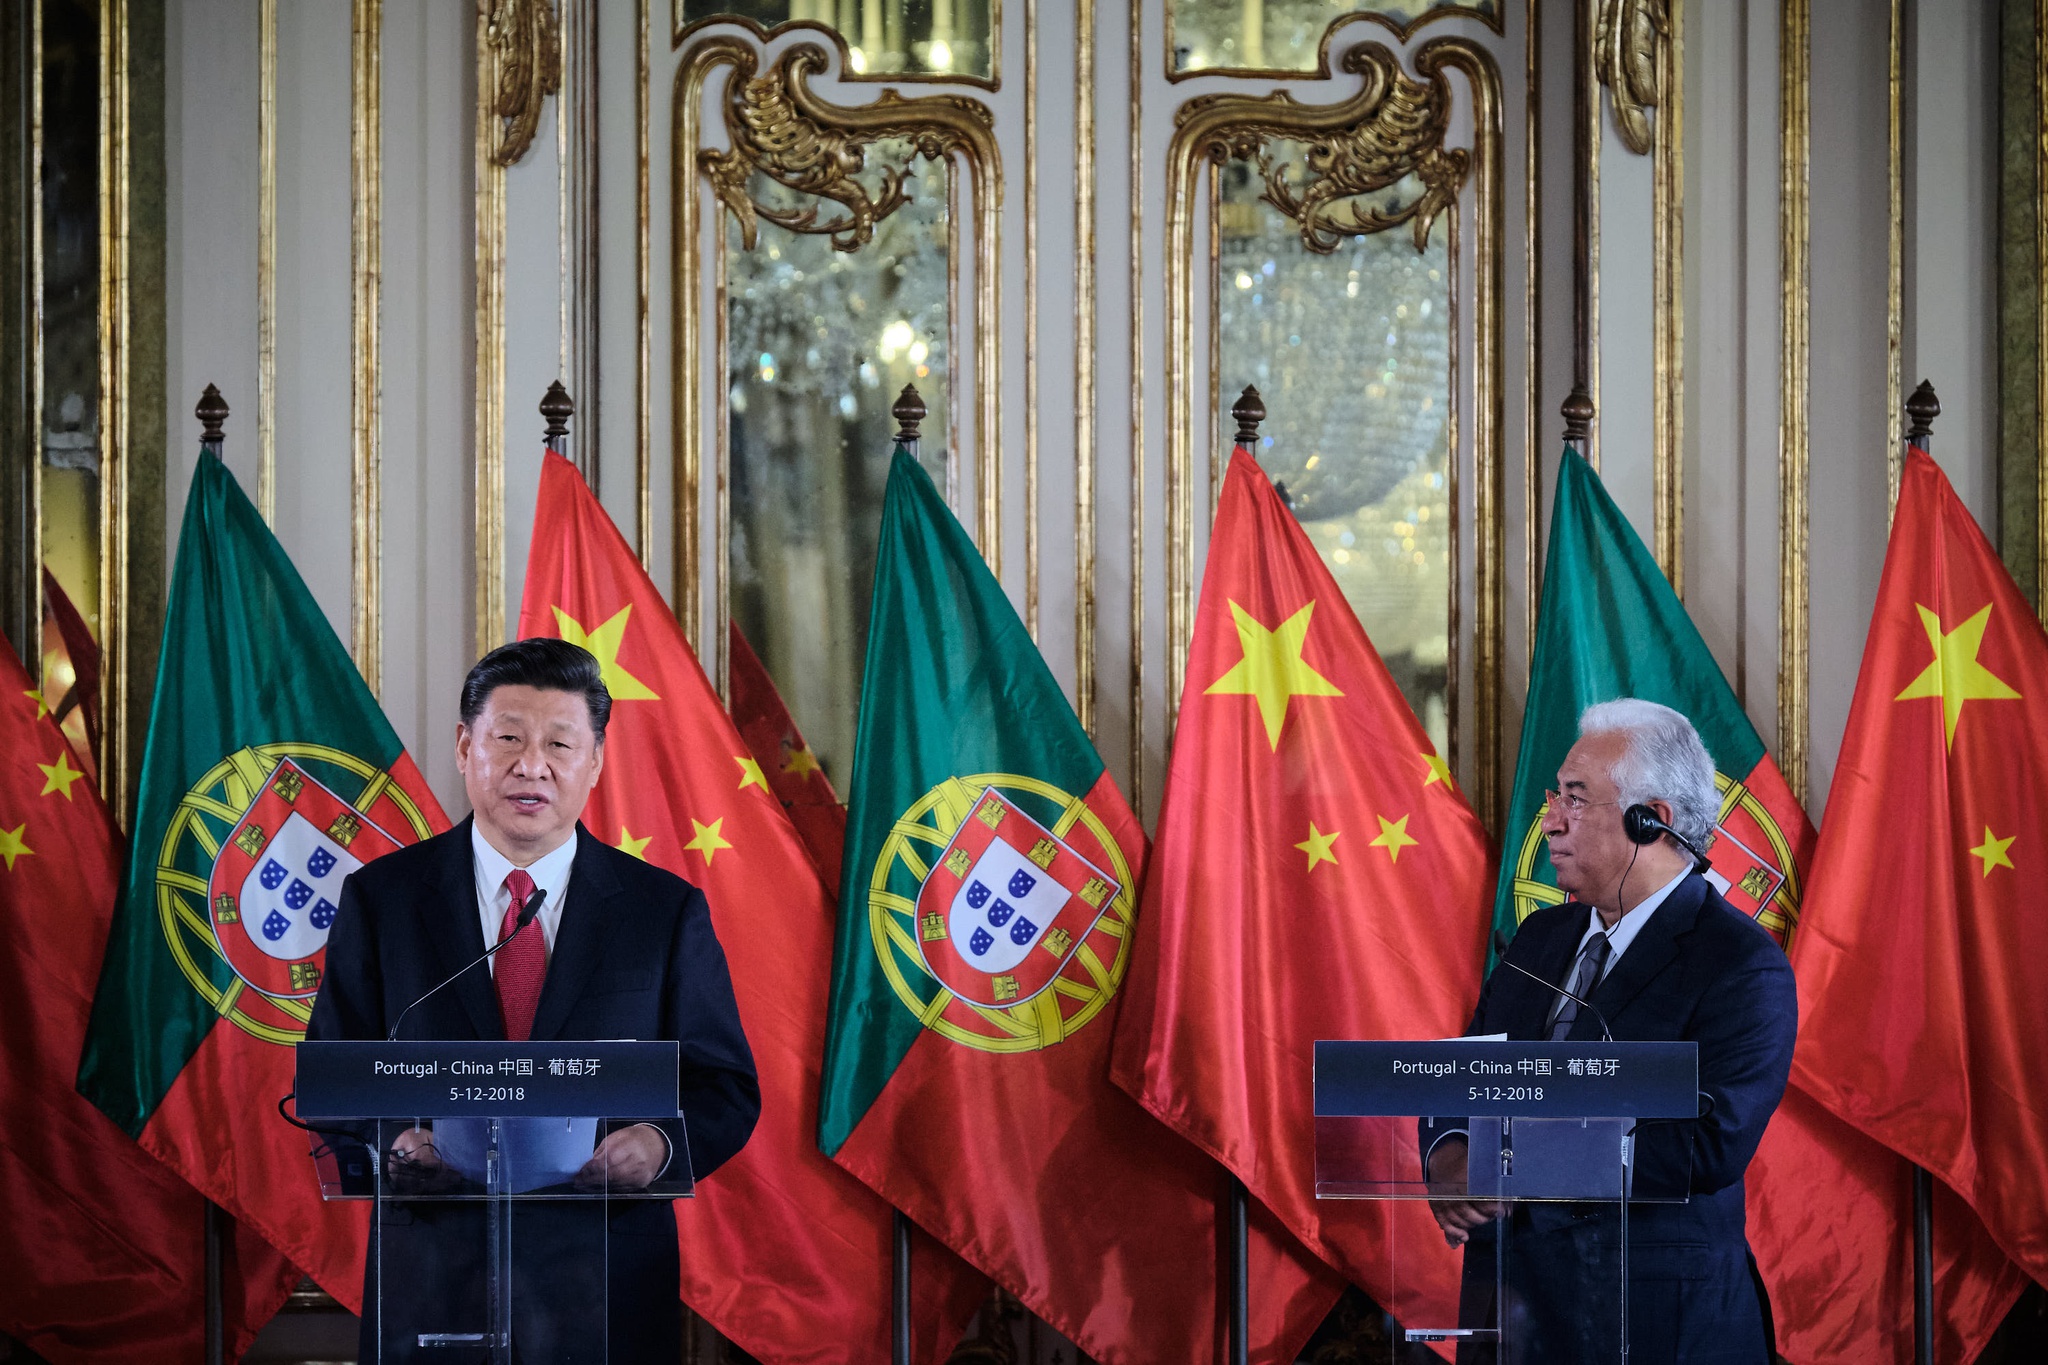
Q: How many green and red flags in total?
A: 3